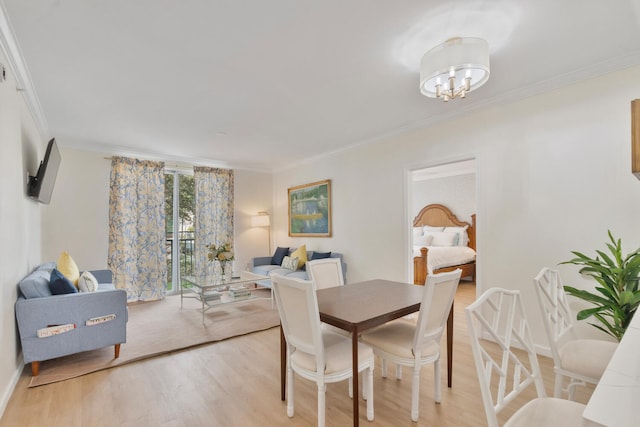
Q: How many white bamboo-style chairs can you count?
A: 2